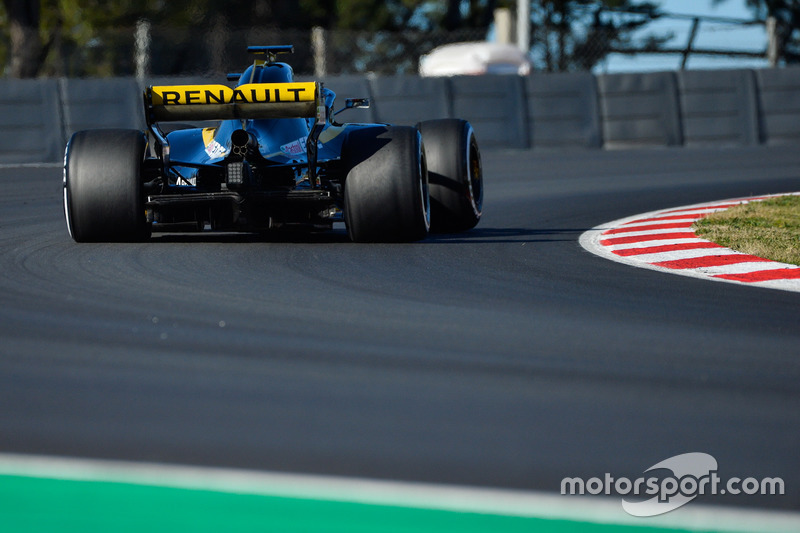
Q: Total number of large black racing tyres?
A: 3